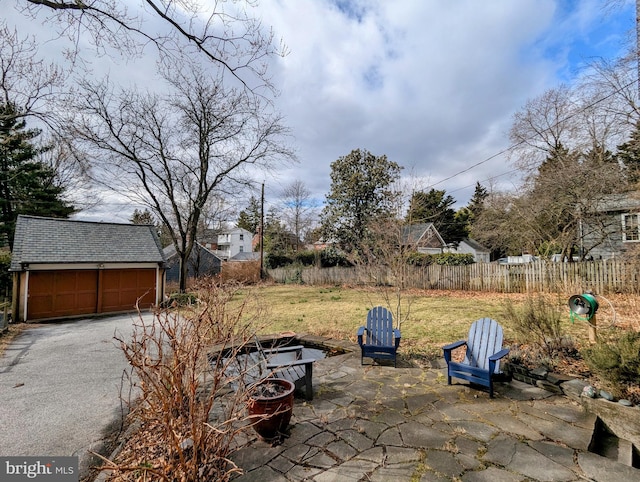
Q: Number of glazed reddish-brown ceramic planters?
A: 1